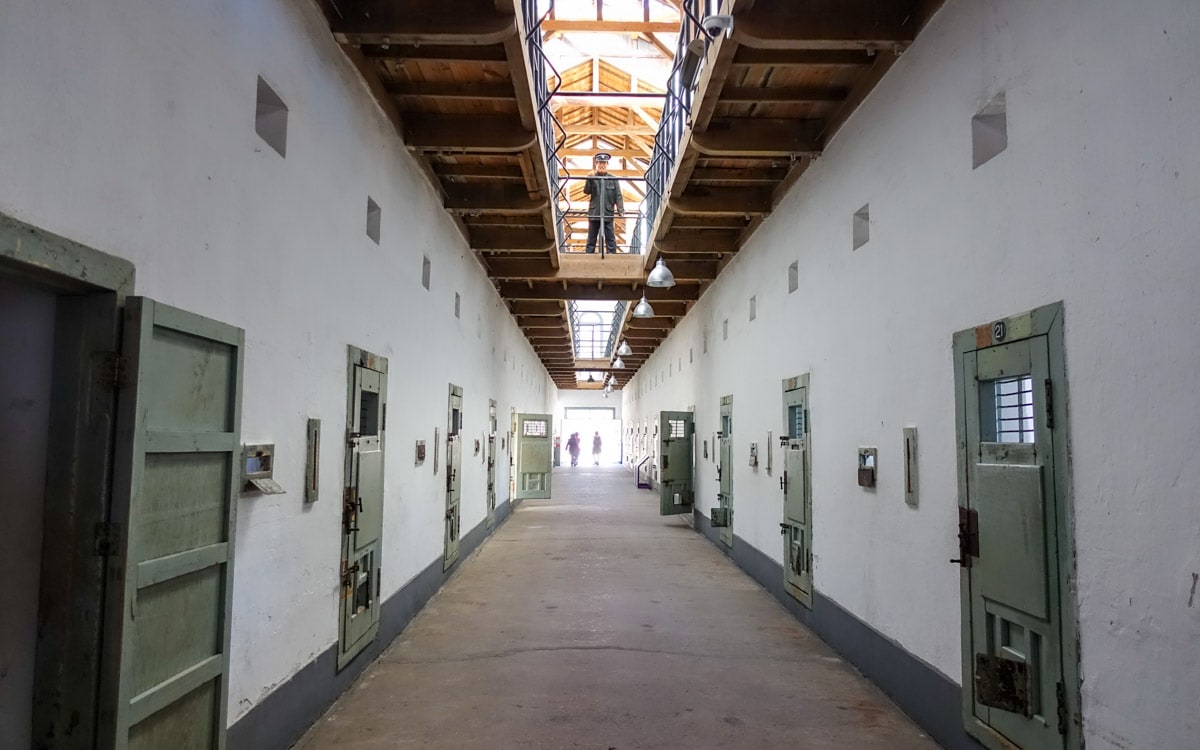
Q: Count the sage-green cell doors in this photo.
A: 9